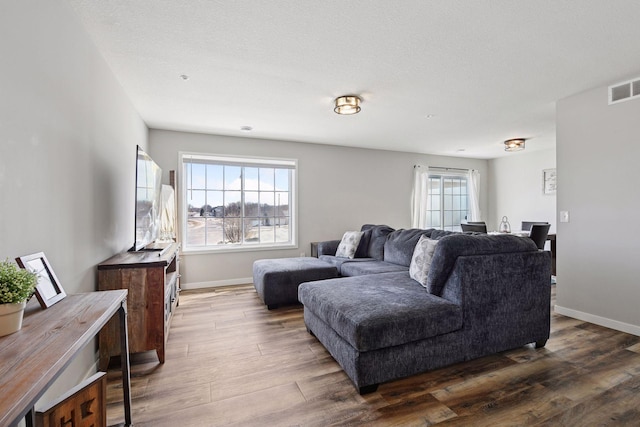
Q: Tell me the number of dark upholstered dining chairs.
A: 4